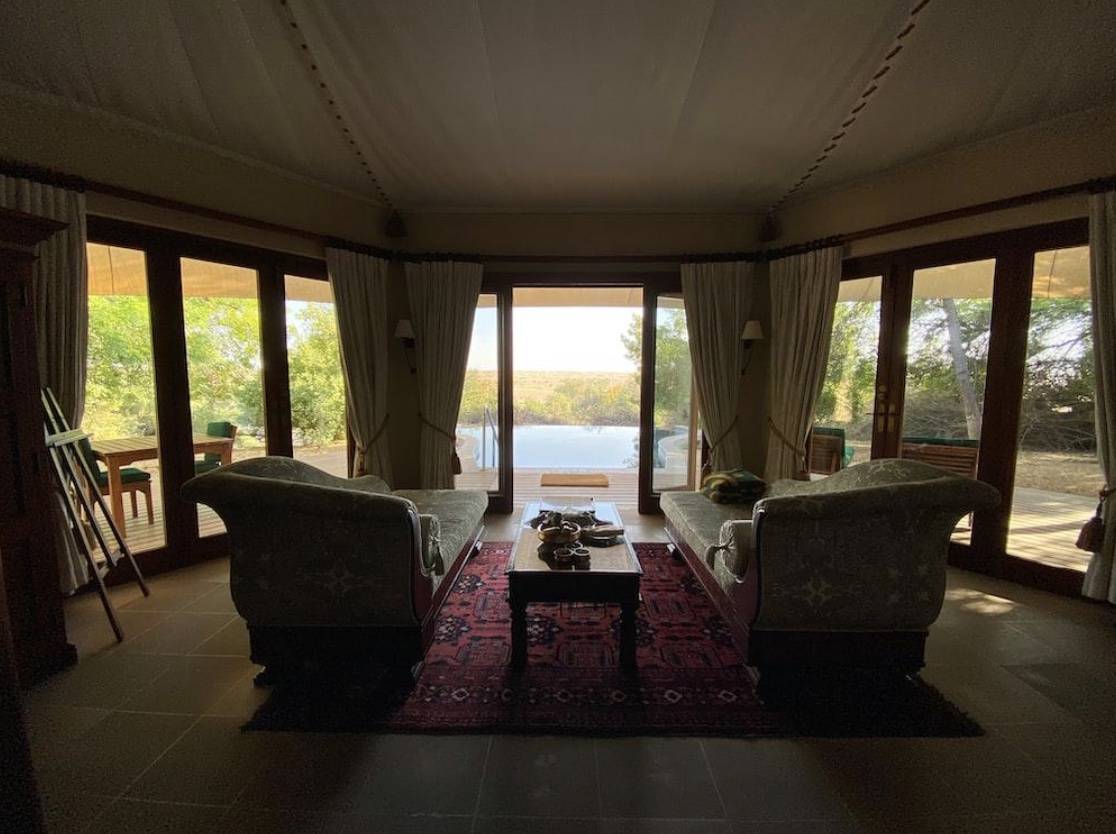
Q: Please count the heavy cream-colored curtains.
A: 6